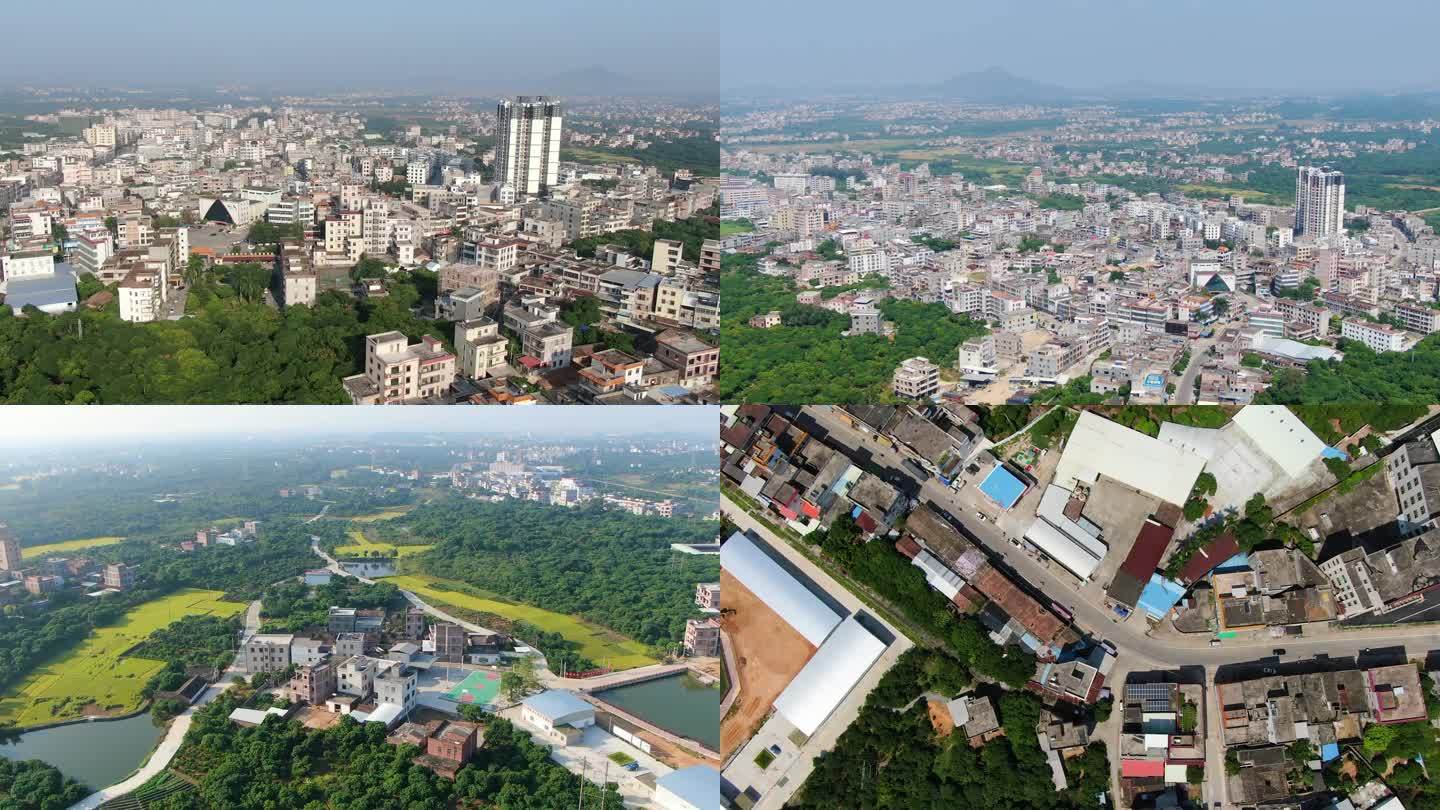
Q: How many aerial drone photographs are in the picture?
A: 4